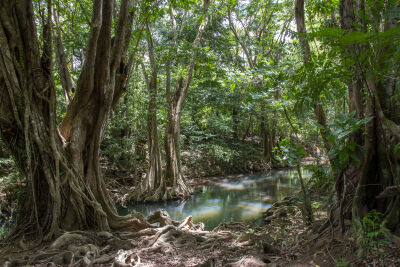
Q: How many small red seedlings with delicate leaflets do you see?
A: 0